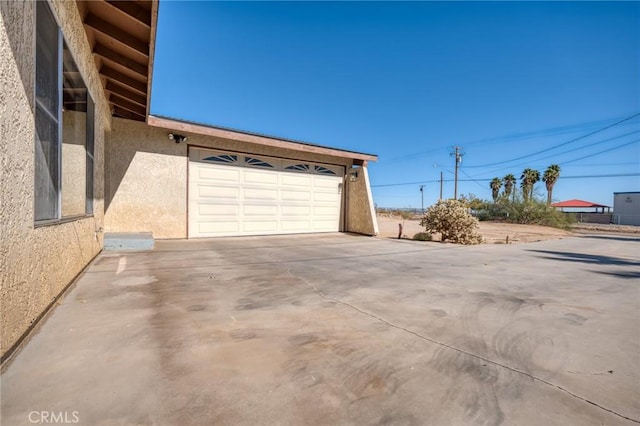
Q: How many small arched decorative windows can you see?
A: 4